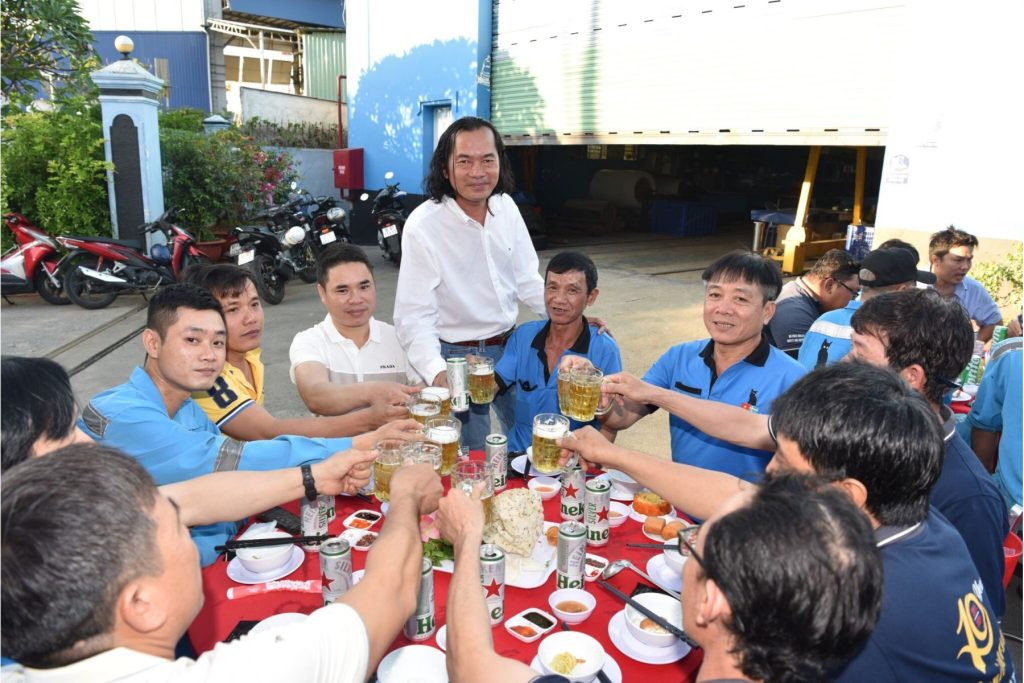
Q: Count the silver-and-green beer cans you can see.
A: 10